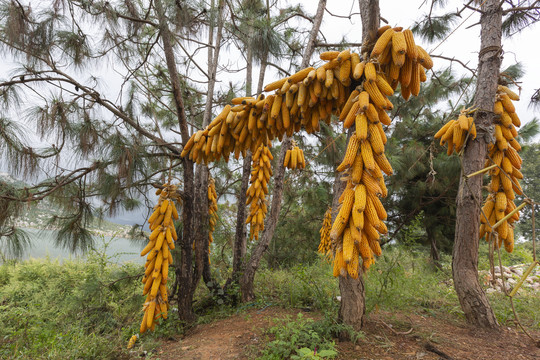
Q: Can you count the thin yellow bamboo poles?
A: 3